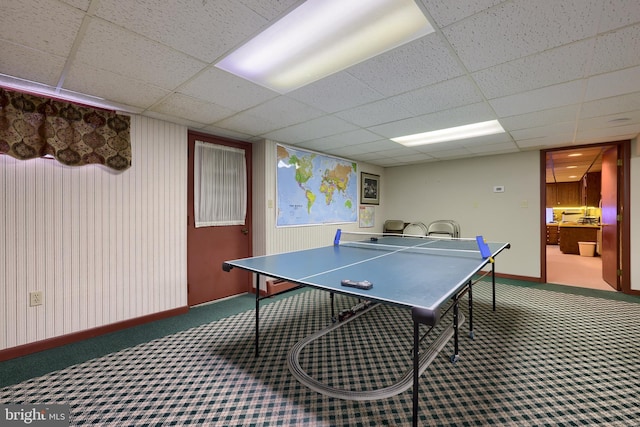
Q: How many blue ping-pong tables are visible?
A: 1